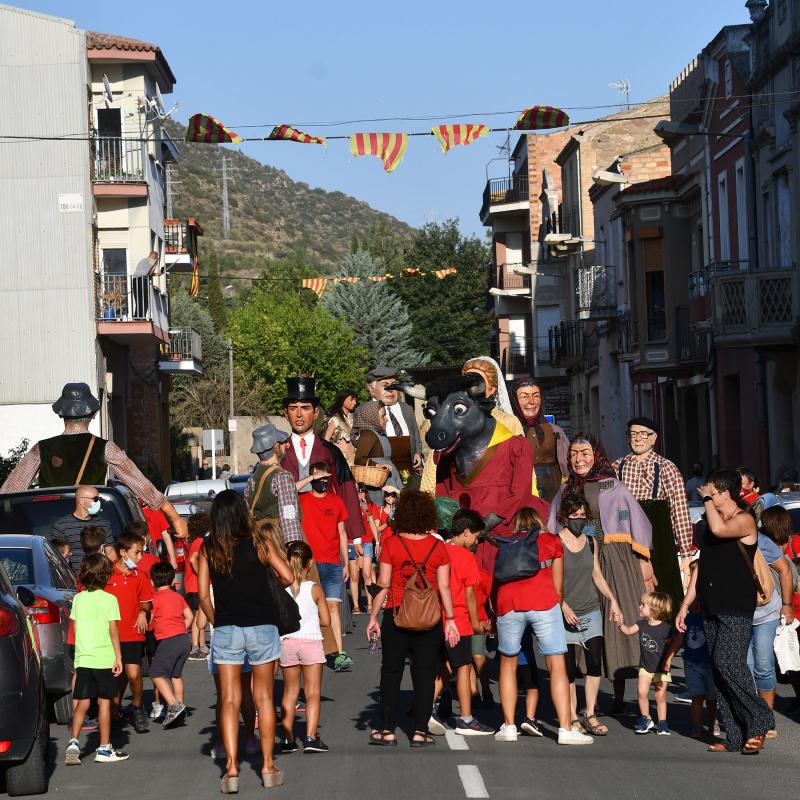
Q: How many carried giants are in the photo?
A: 11